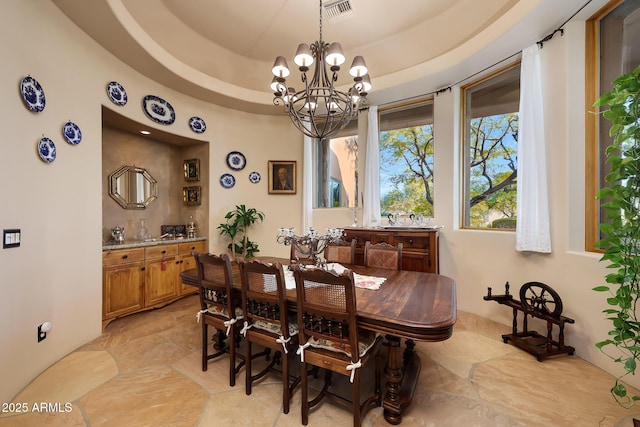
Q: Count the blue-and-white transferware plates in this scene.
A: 9